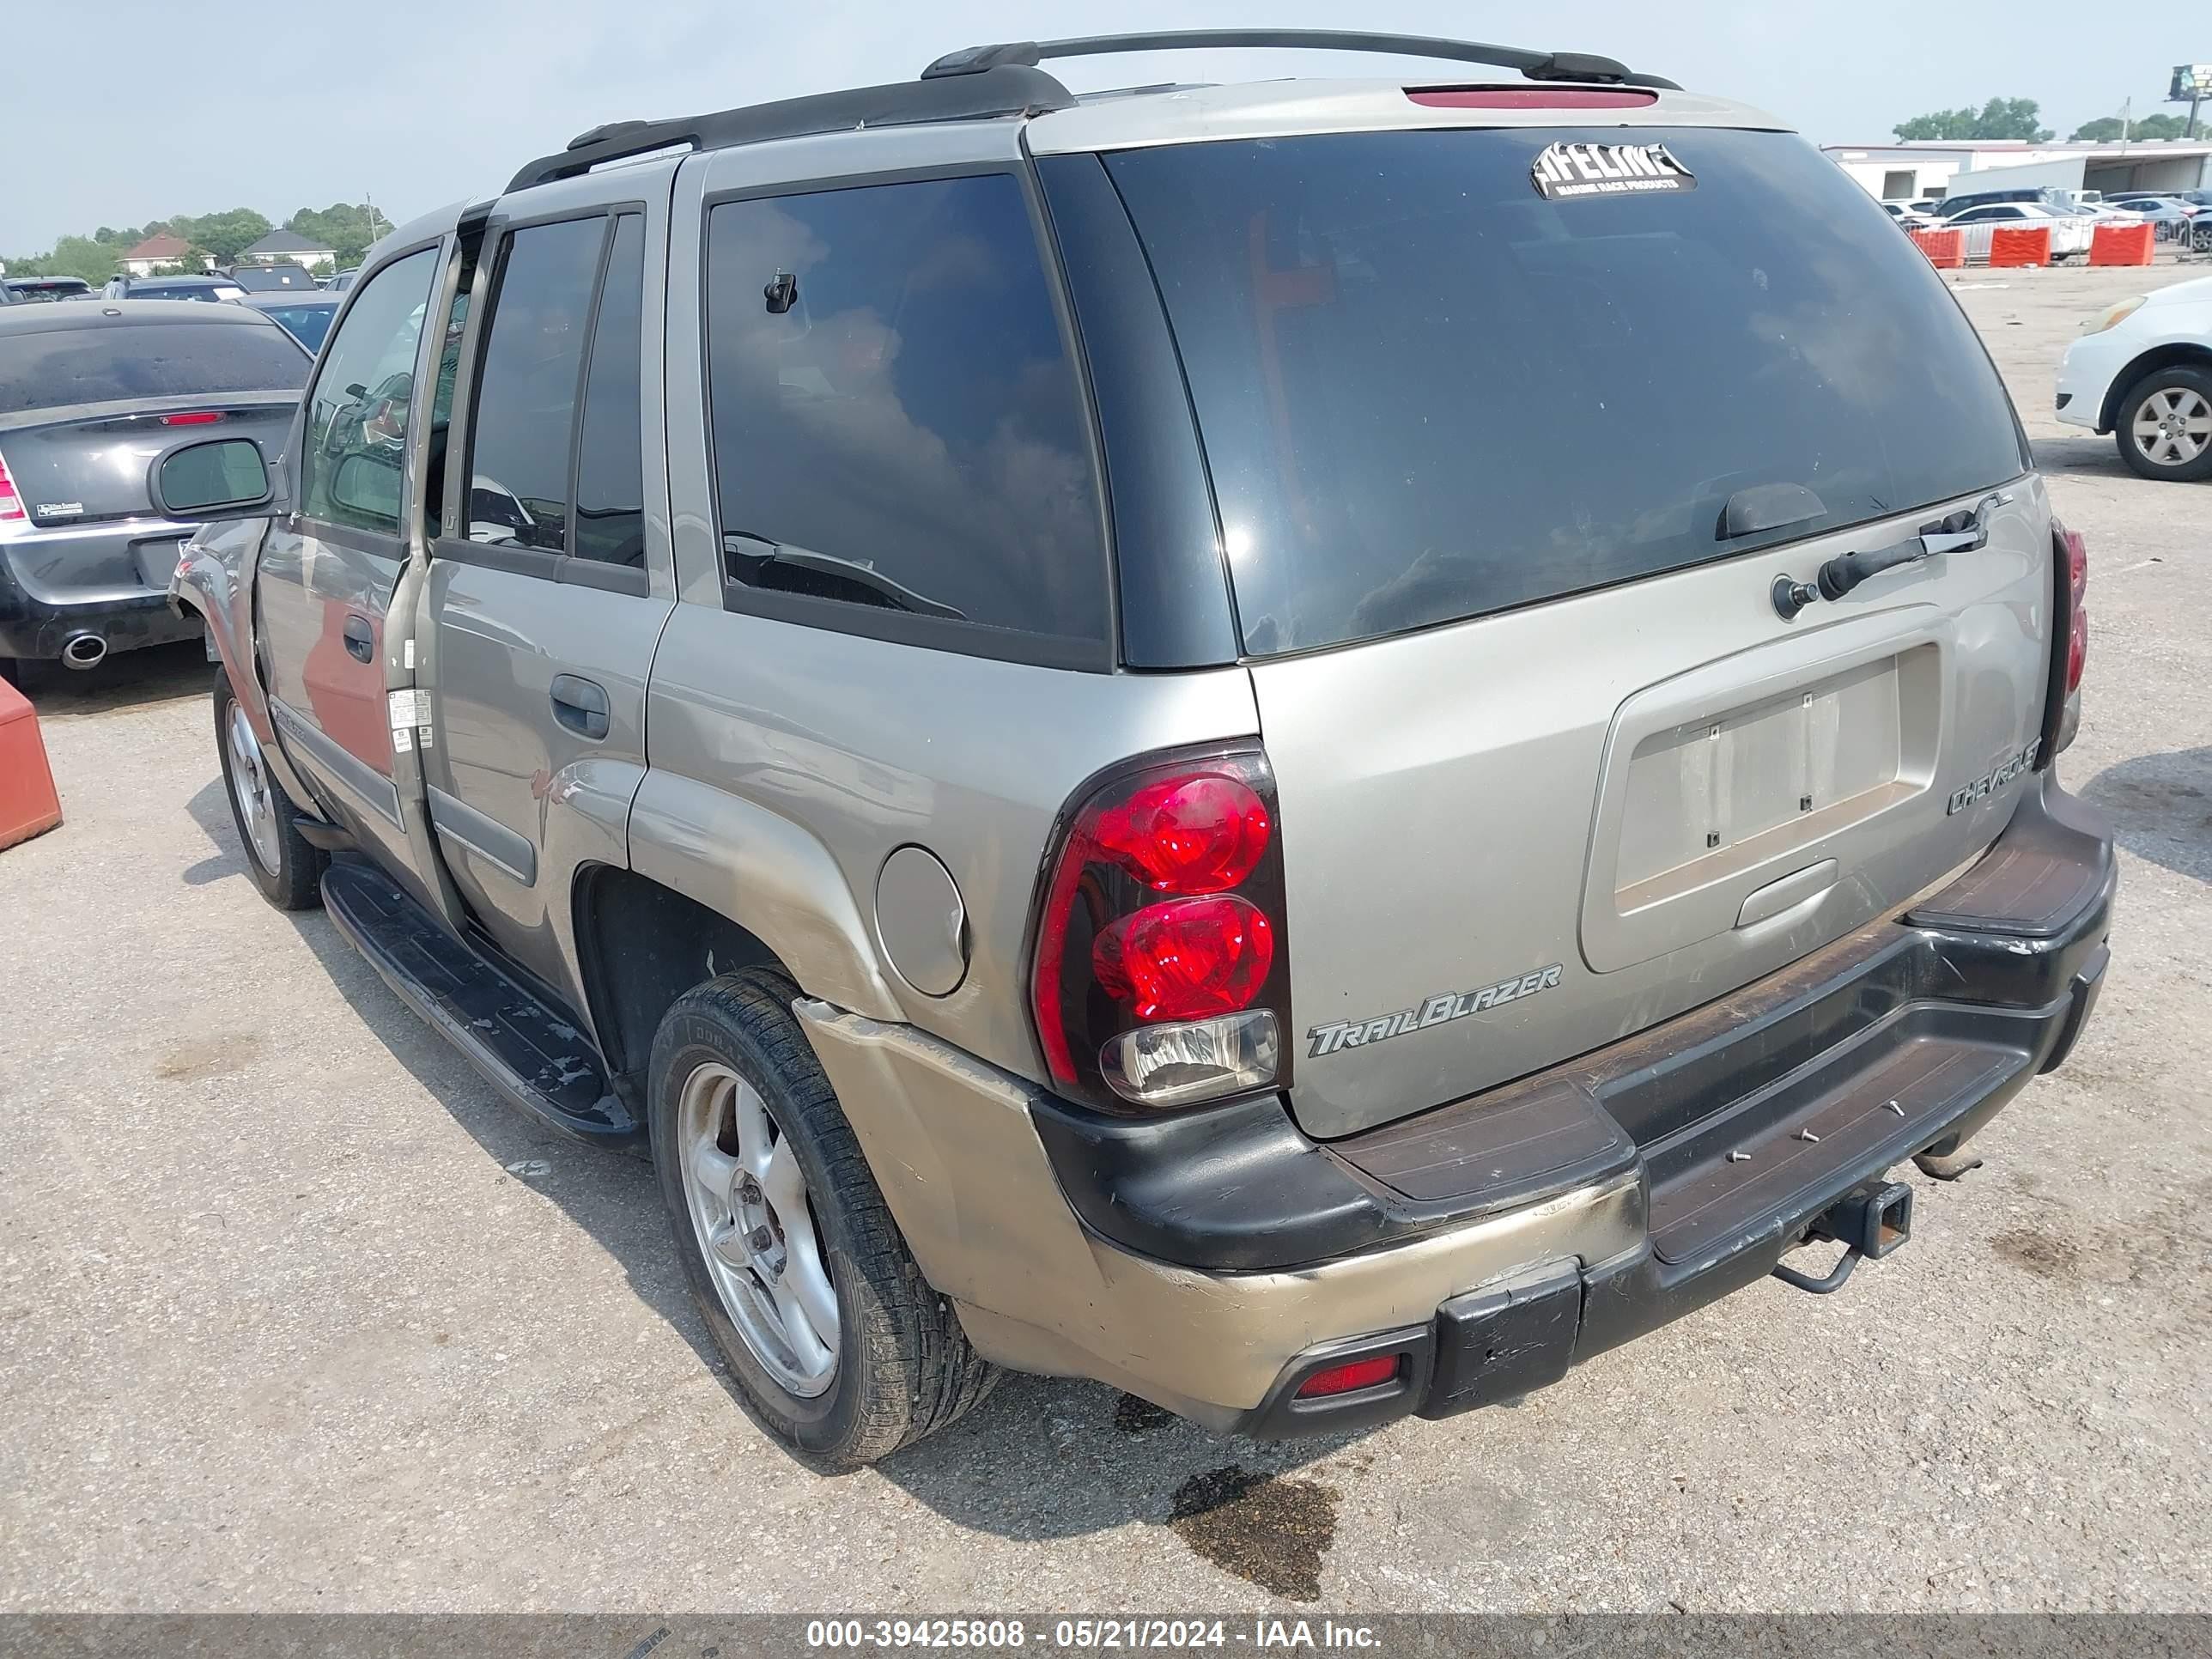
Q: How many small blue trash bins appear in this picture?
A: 0